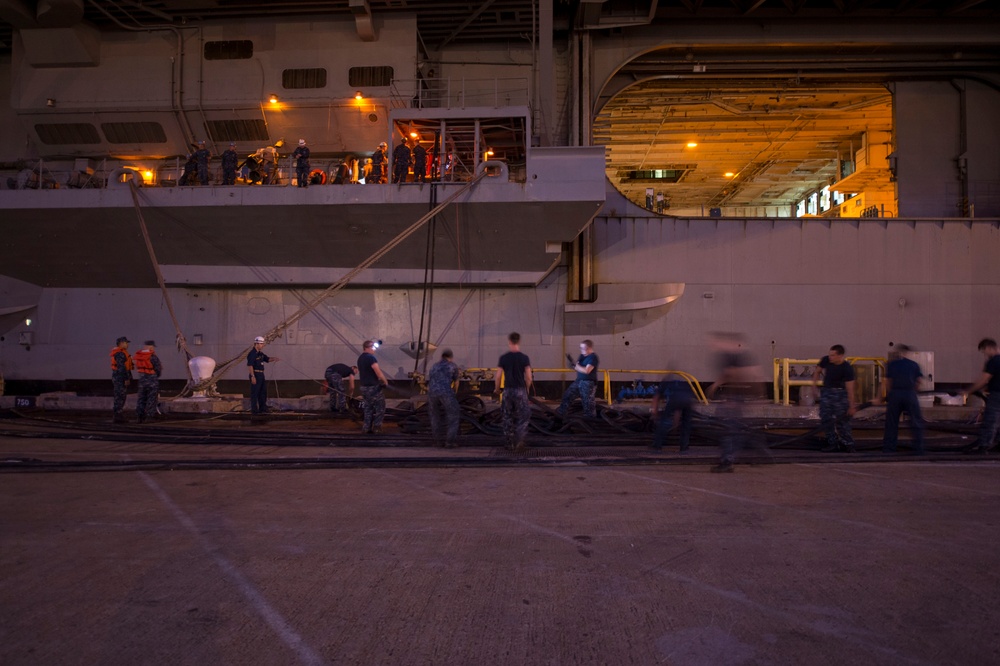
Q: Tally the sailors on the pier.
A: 13